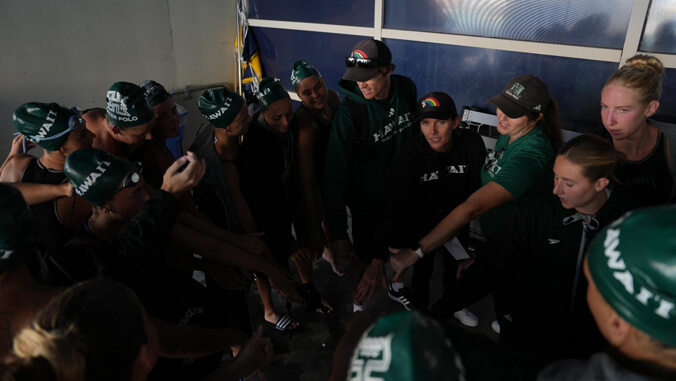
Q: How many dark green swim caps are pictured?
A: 10